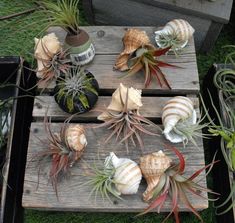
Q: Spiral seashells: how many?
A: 8